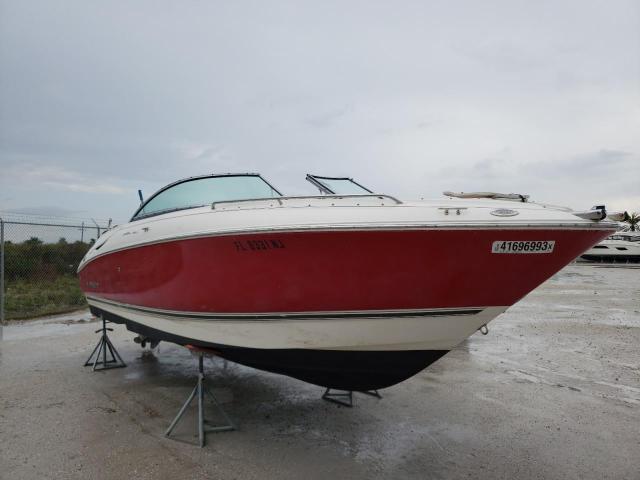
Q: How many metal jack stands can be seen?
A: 3